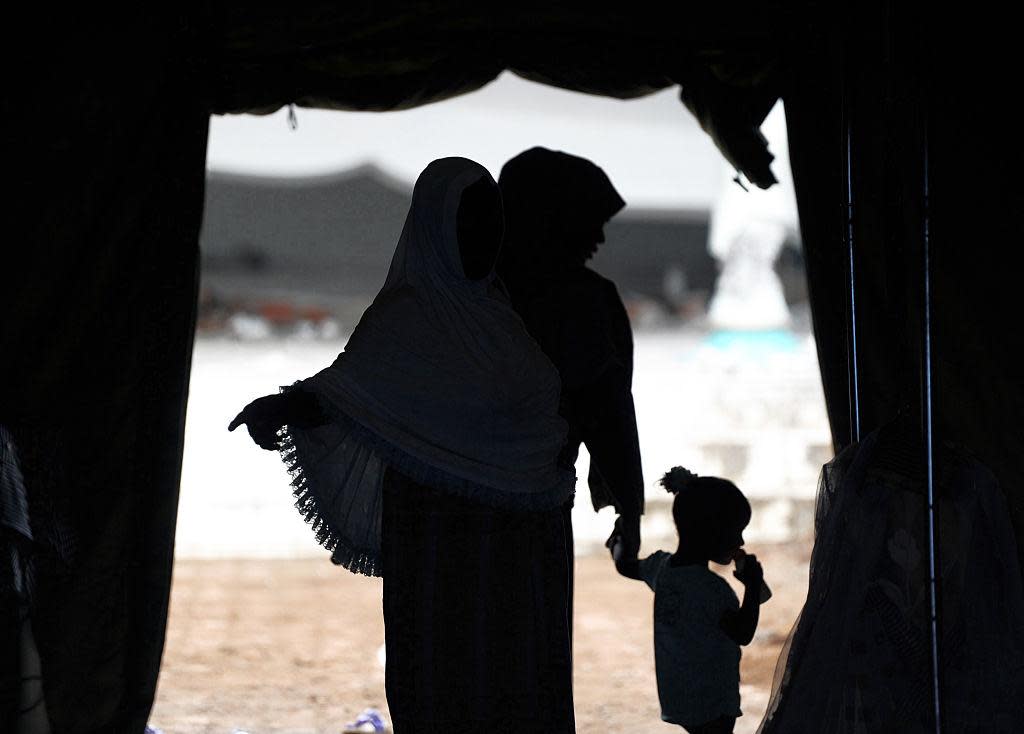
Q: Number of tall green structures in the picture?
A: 0